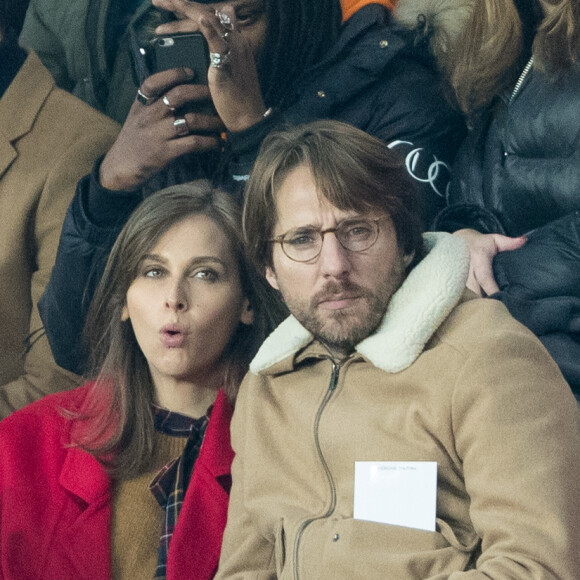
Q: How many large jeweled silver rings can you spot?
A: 2